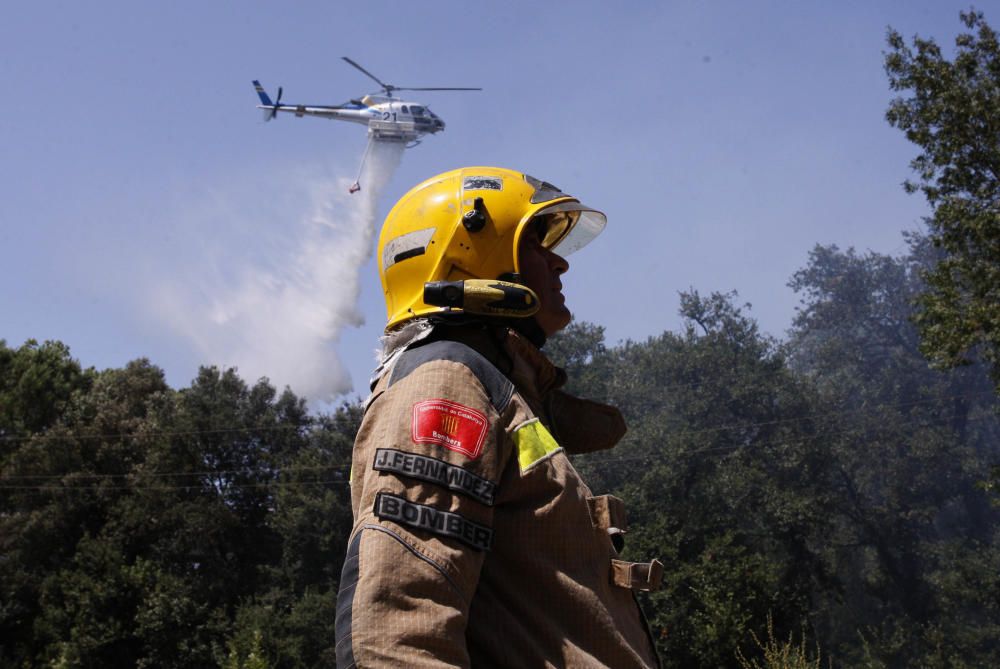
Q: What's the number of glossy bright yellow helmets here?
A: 1